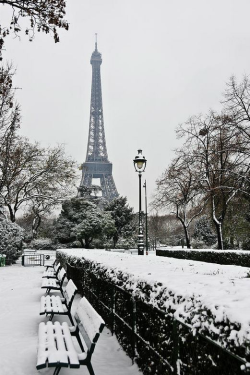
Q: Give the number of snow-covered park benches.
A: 5